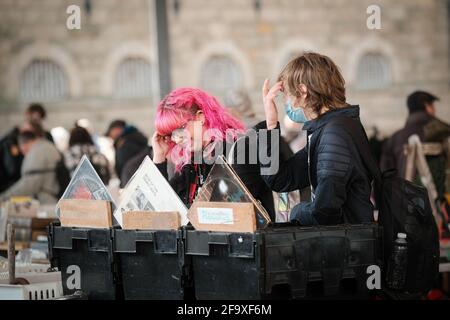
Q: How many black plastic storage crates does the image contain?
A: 3